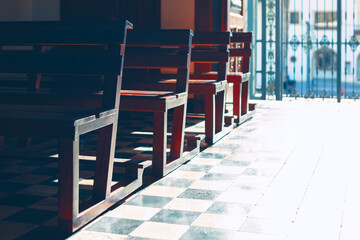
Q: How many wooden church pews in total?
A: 4